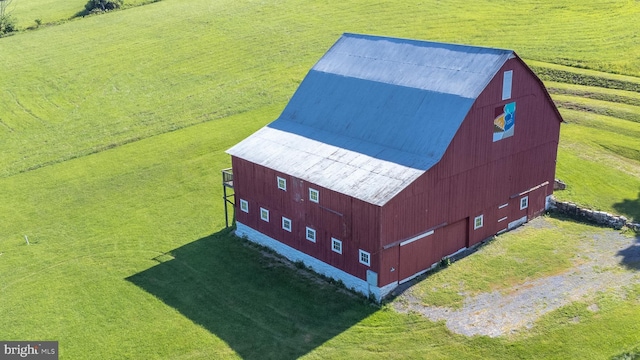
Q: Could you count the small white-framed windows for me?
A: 10